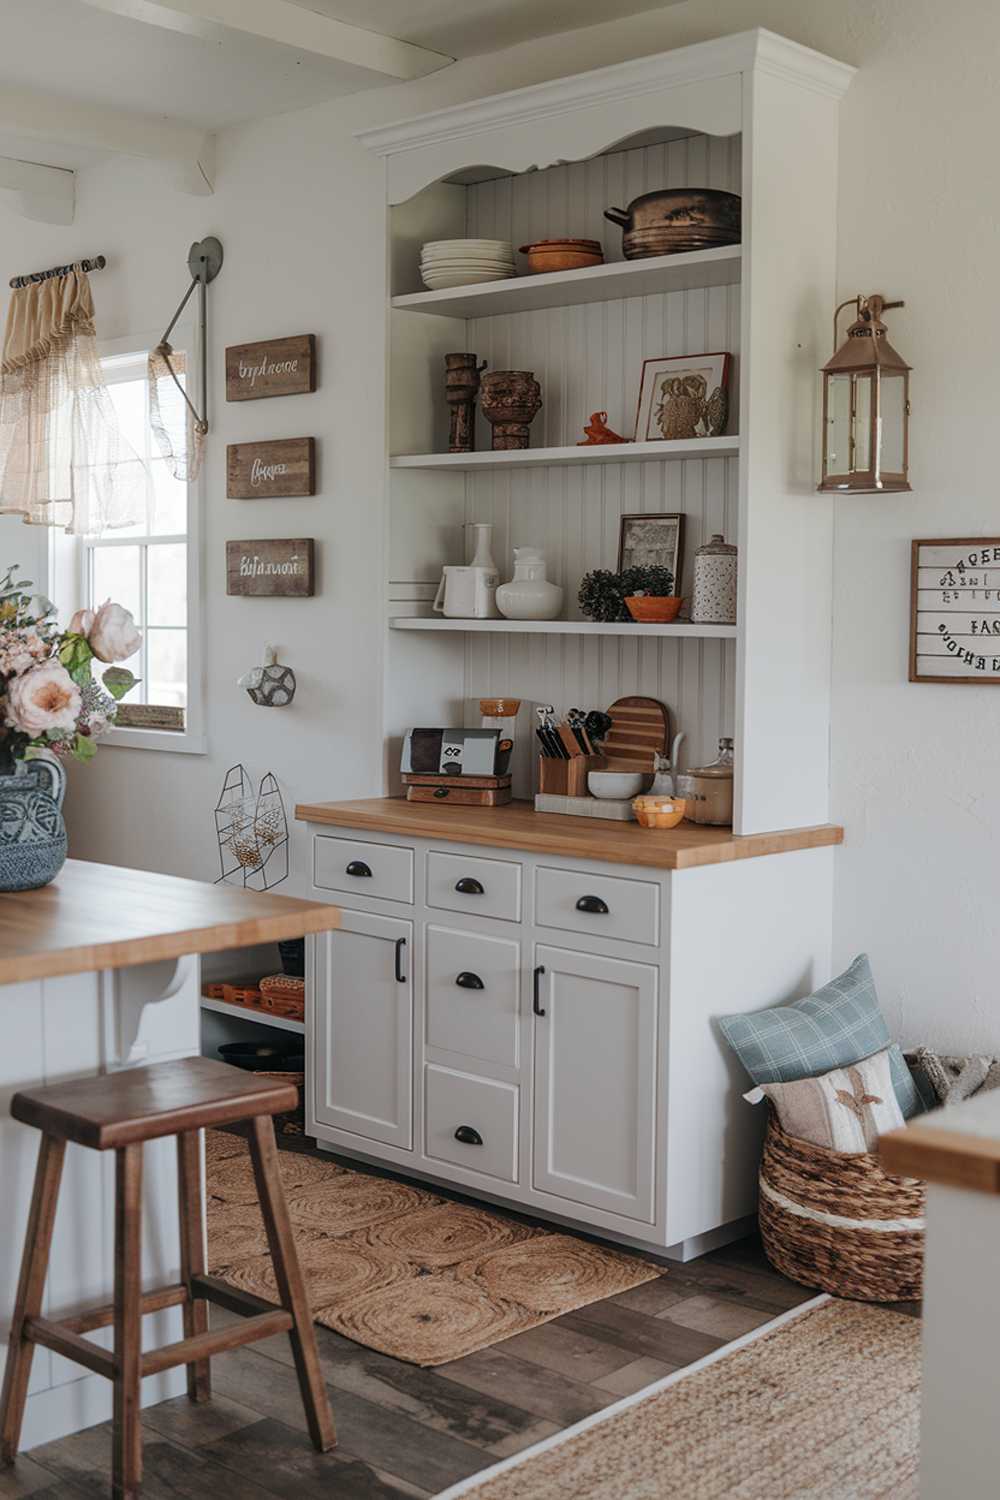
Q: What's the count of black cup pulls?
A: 5